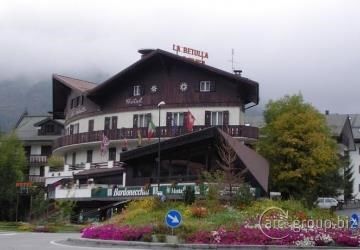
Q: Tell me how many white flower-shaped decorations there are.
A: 2